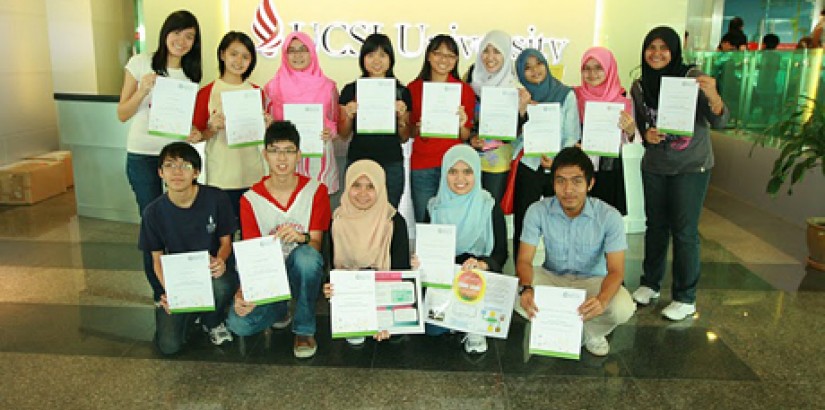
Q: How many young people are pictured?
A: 14